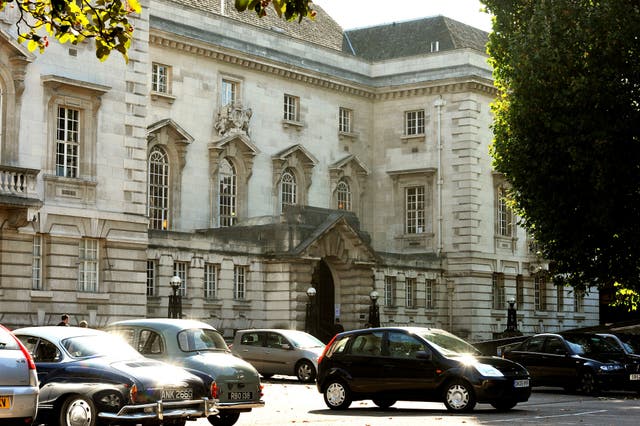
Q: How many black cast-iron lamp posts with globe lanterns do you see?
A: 4